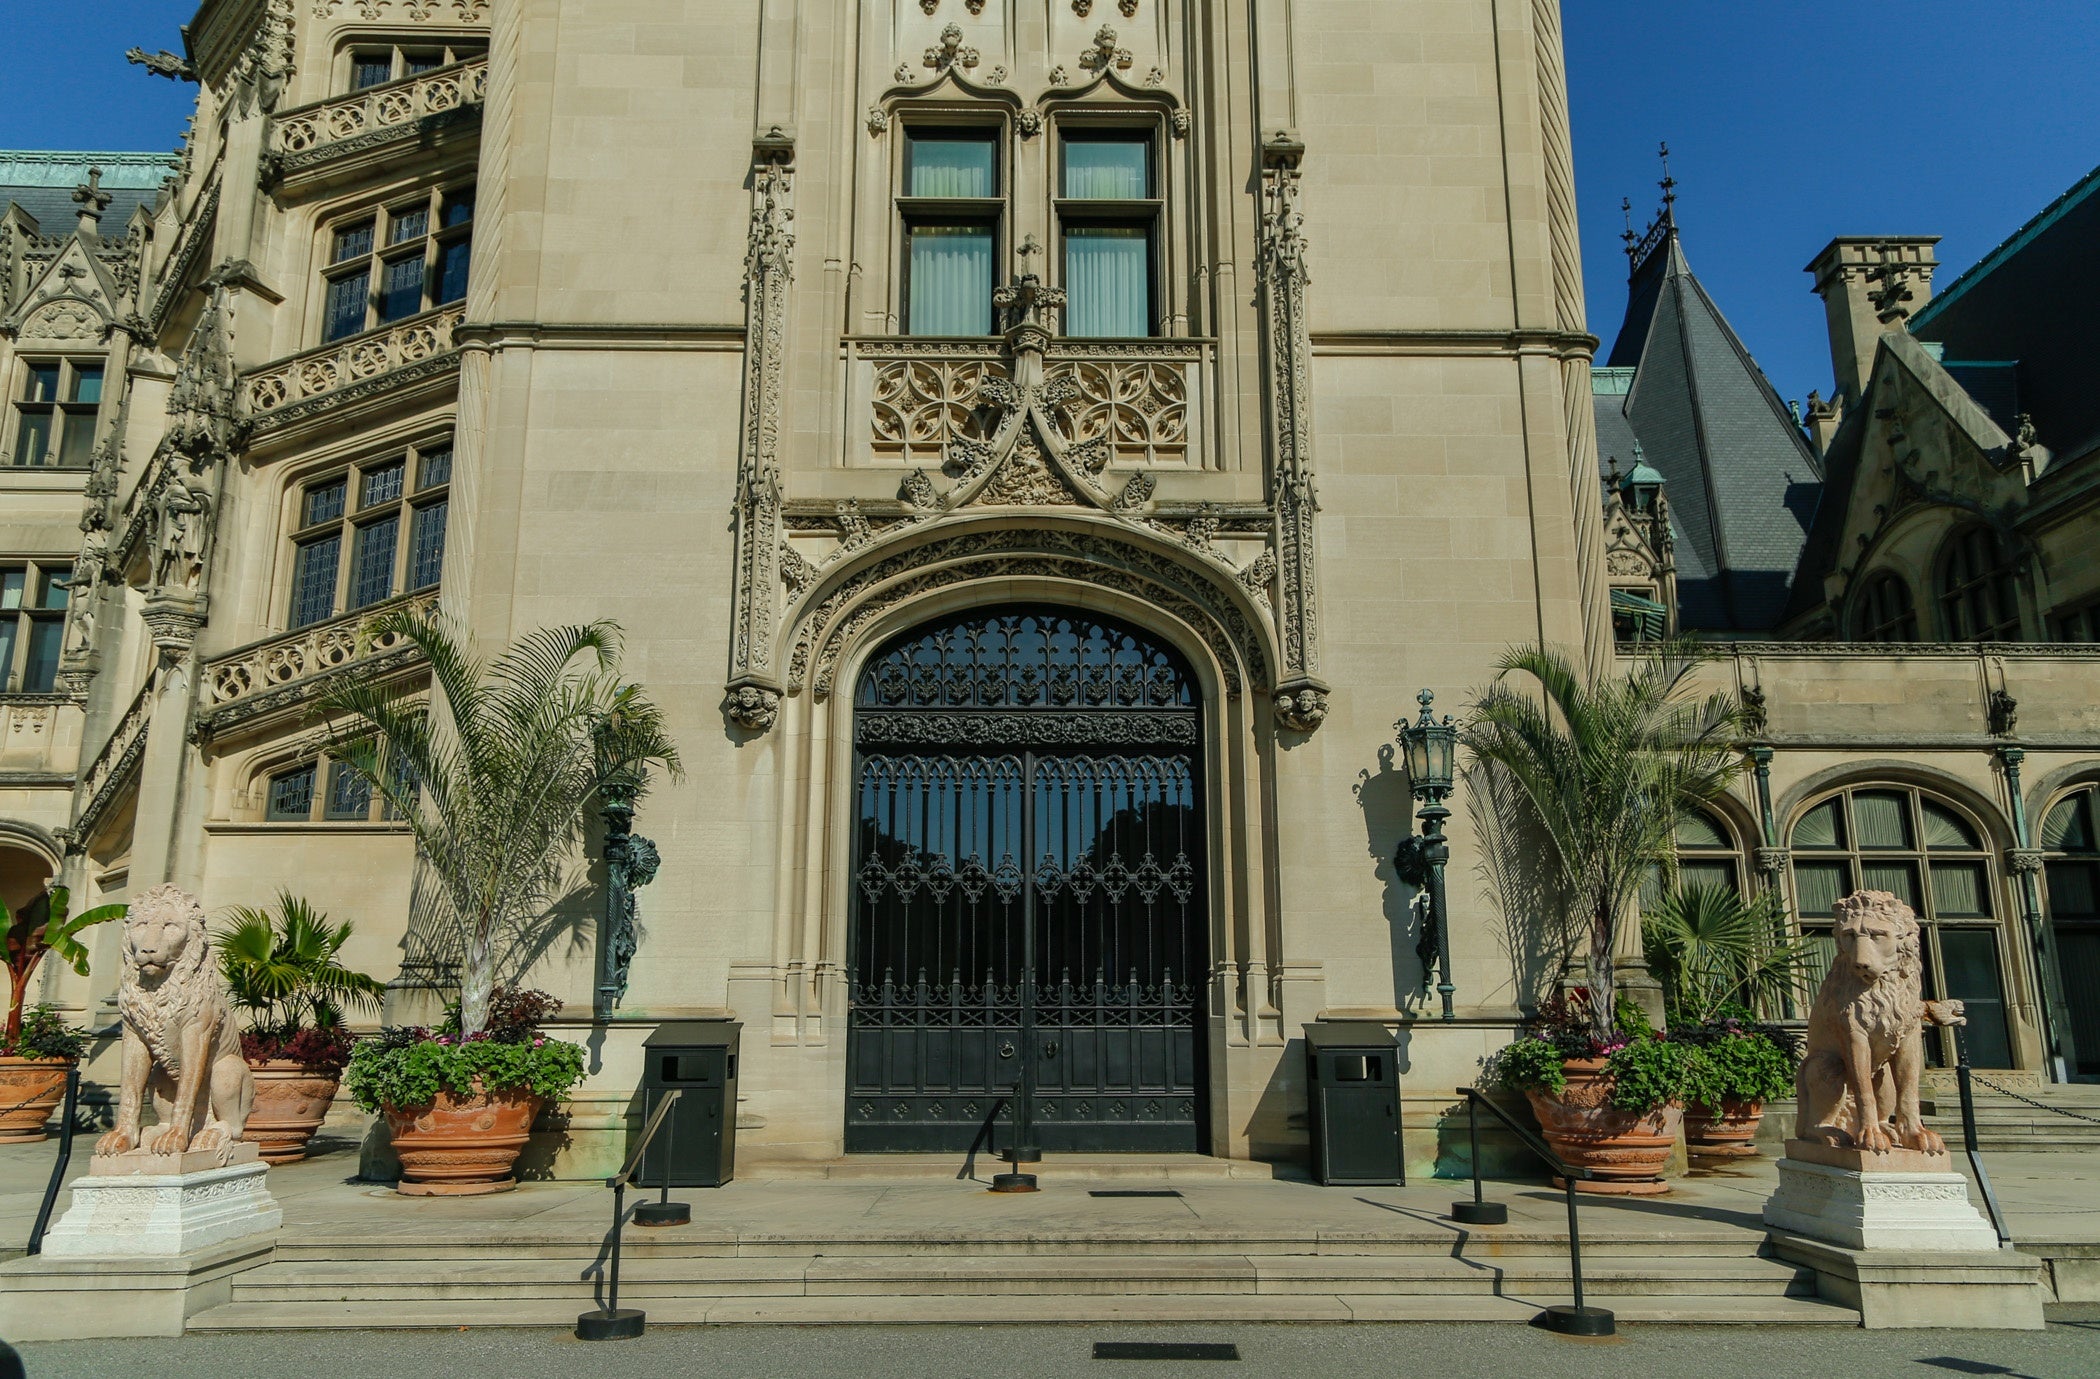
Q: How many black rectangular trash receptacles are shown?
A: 2